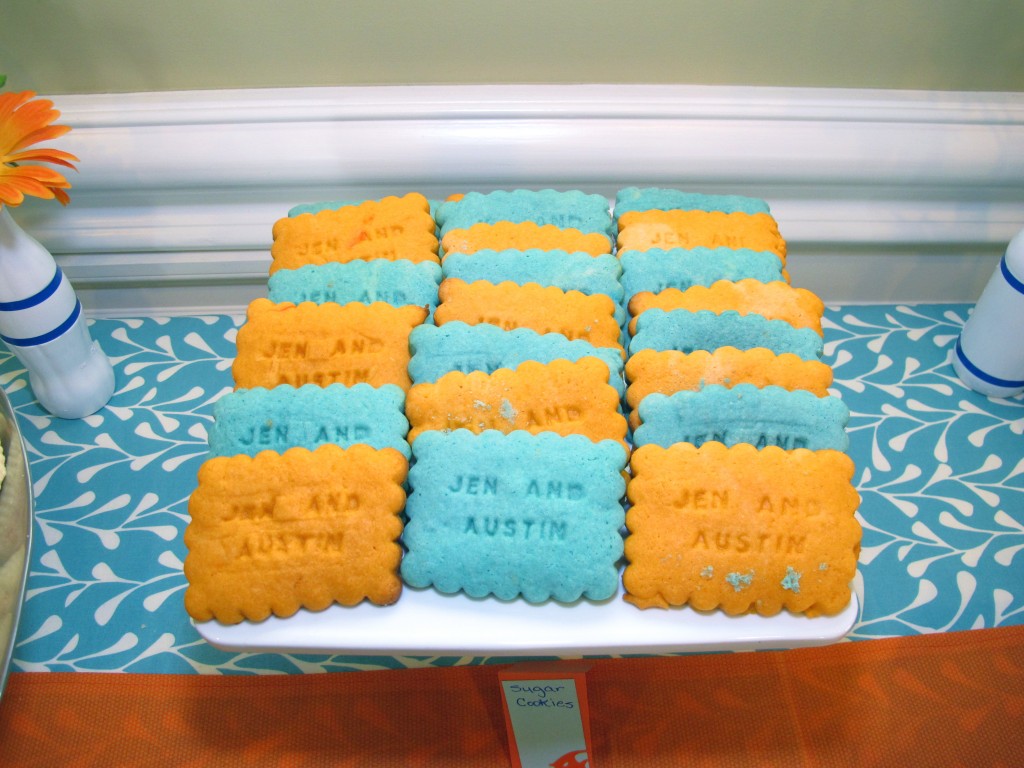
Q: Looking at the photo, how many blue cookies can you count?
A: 11